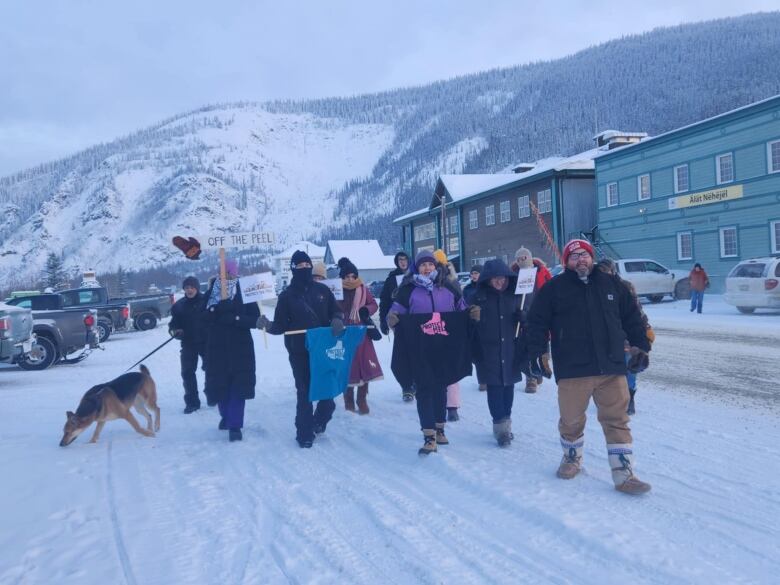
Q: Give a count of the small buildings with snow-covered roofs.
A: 2